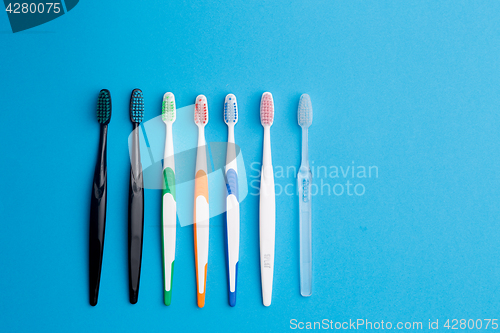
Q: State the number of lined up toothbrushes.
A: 7